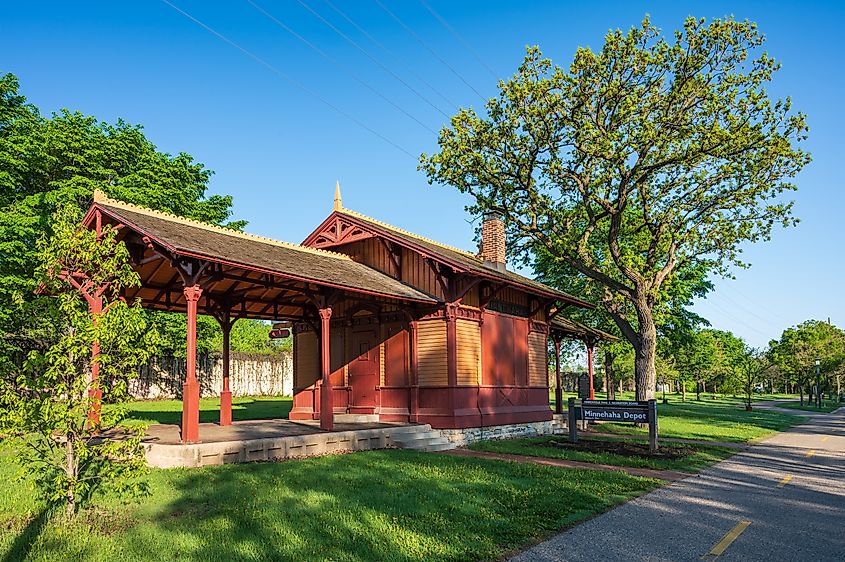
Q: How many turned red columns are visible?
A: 6